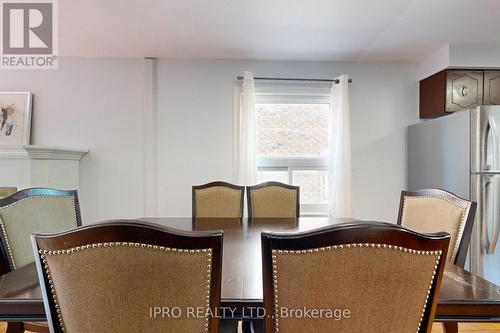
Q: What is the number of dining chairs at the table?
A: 6